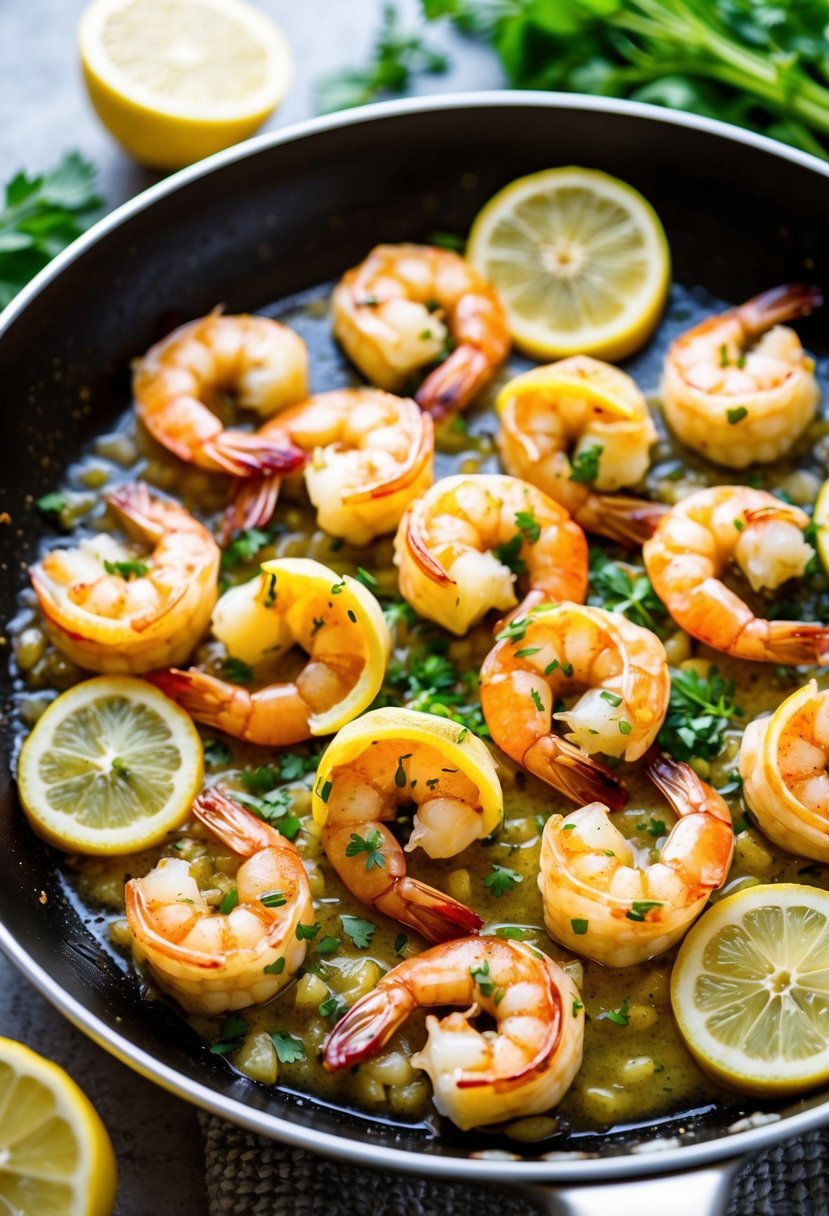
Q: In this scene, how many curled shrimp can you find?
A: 15